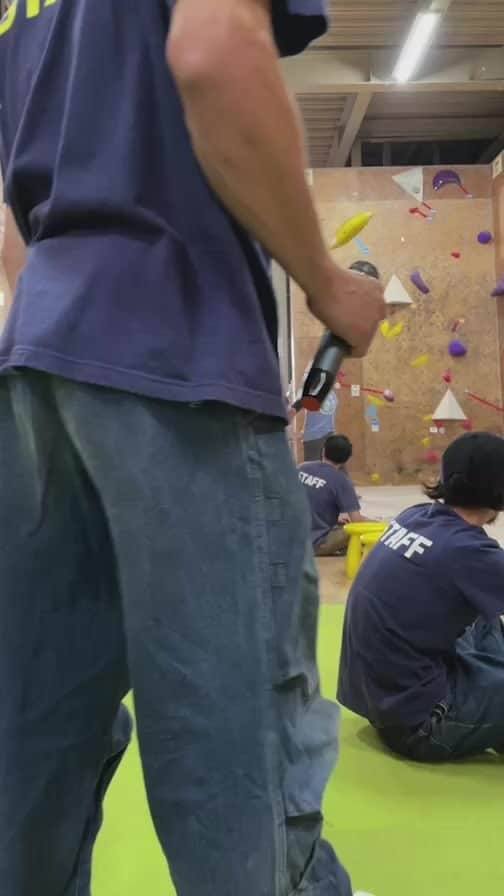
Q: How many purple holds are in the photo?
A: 5